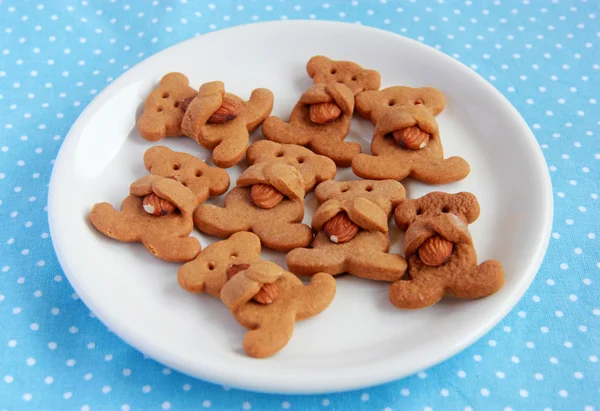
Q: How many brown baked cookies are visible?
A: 8